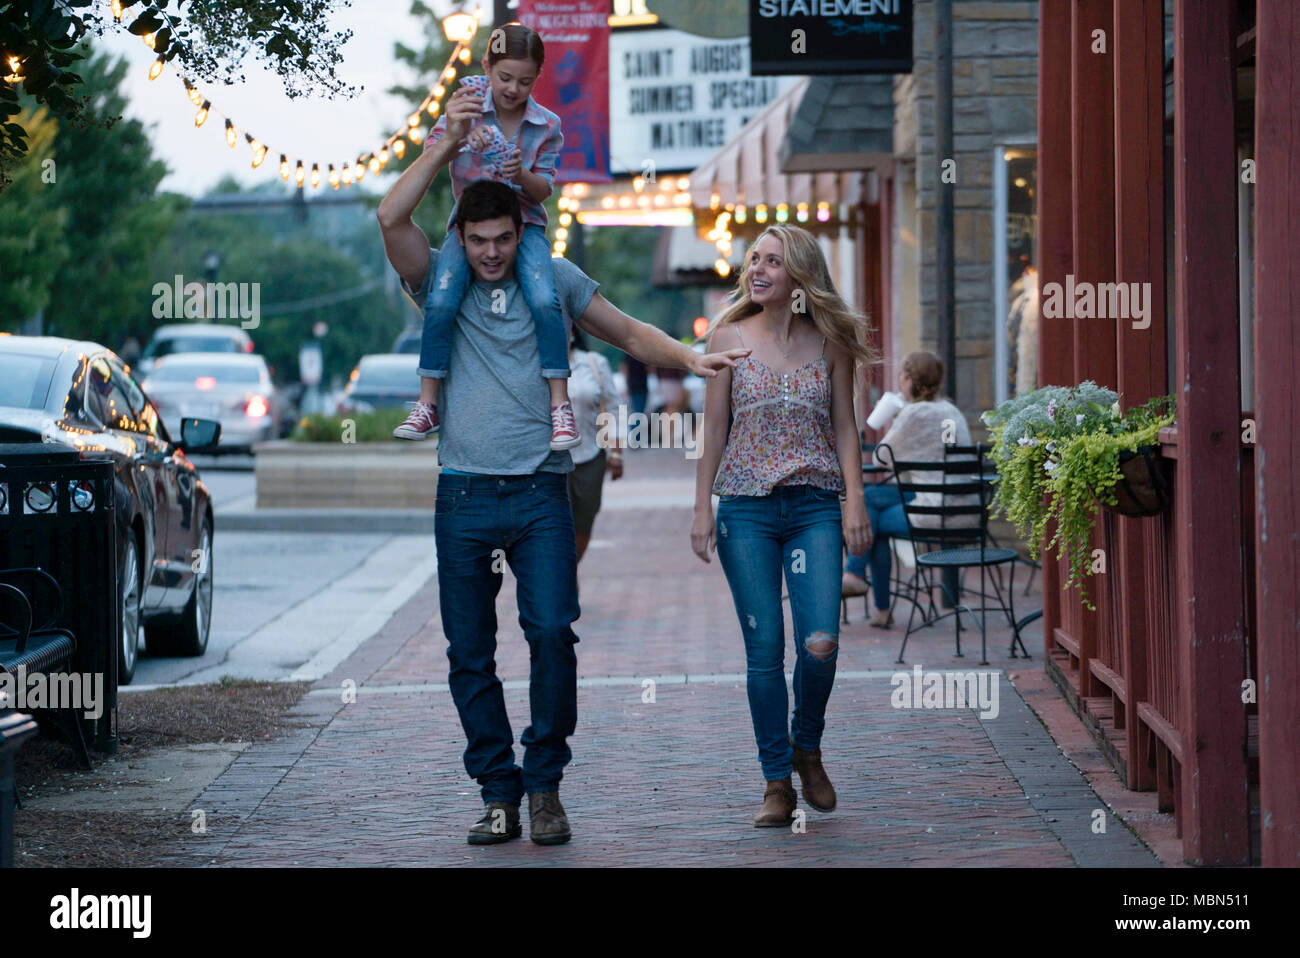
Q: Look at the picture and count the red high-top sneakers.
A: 2